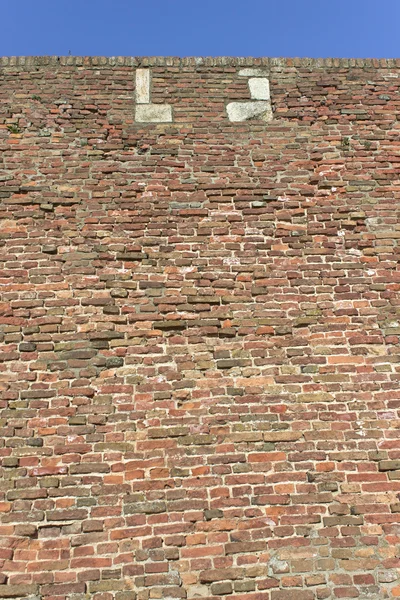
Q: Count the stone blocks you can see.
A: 5